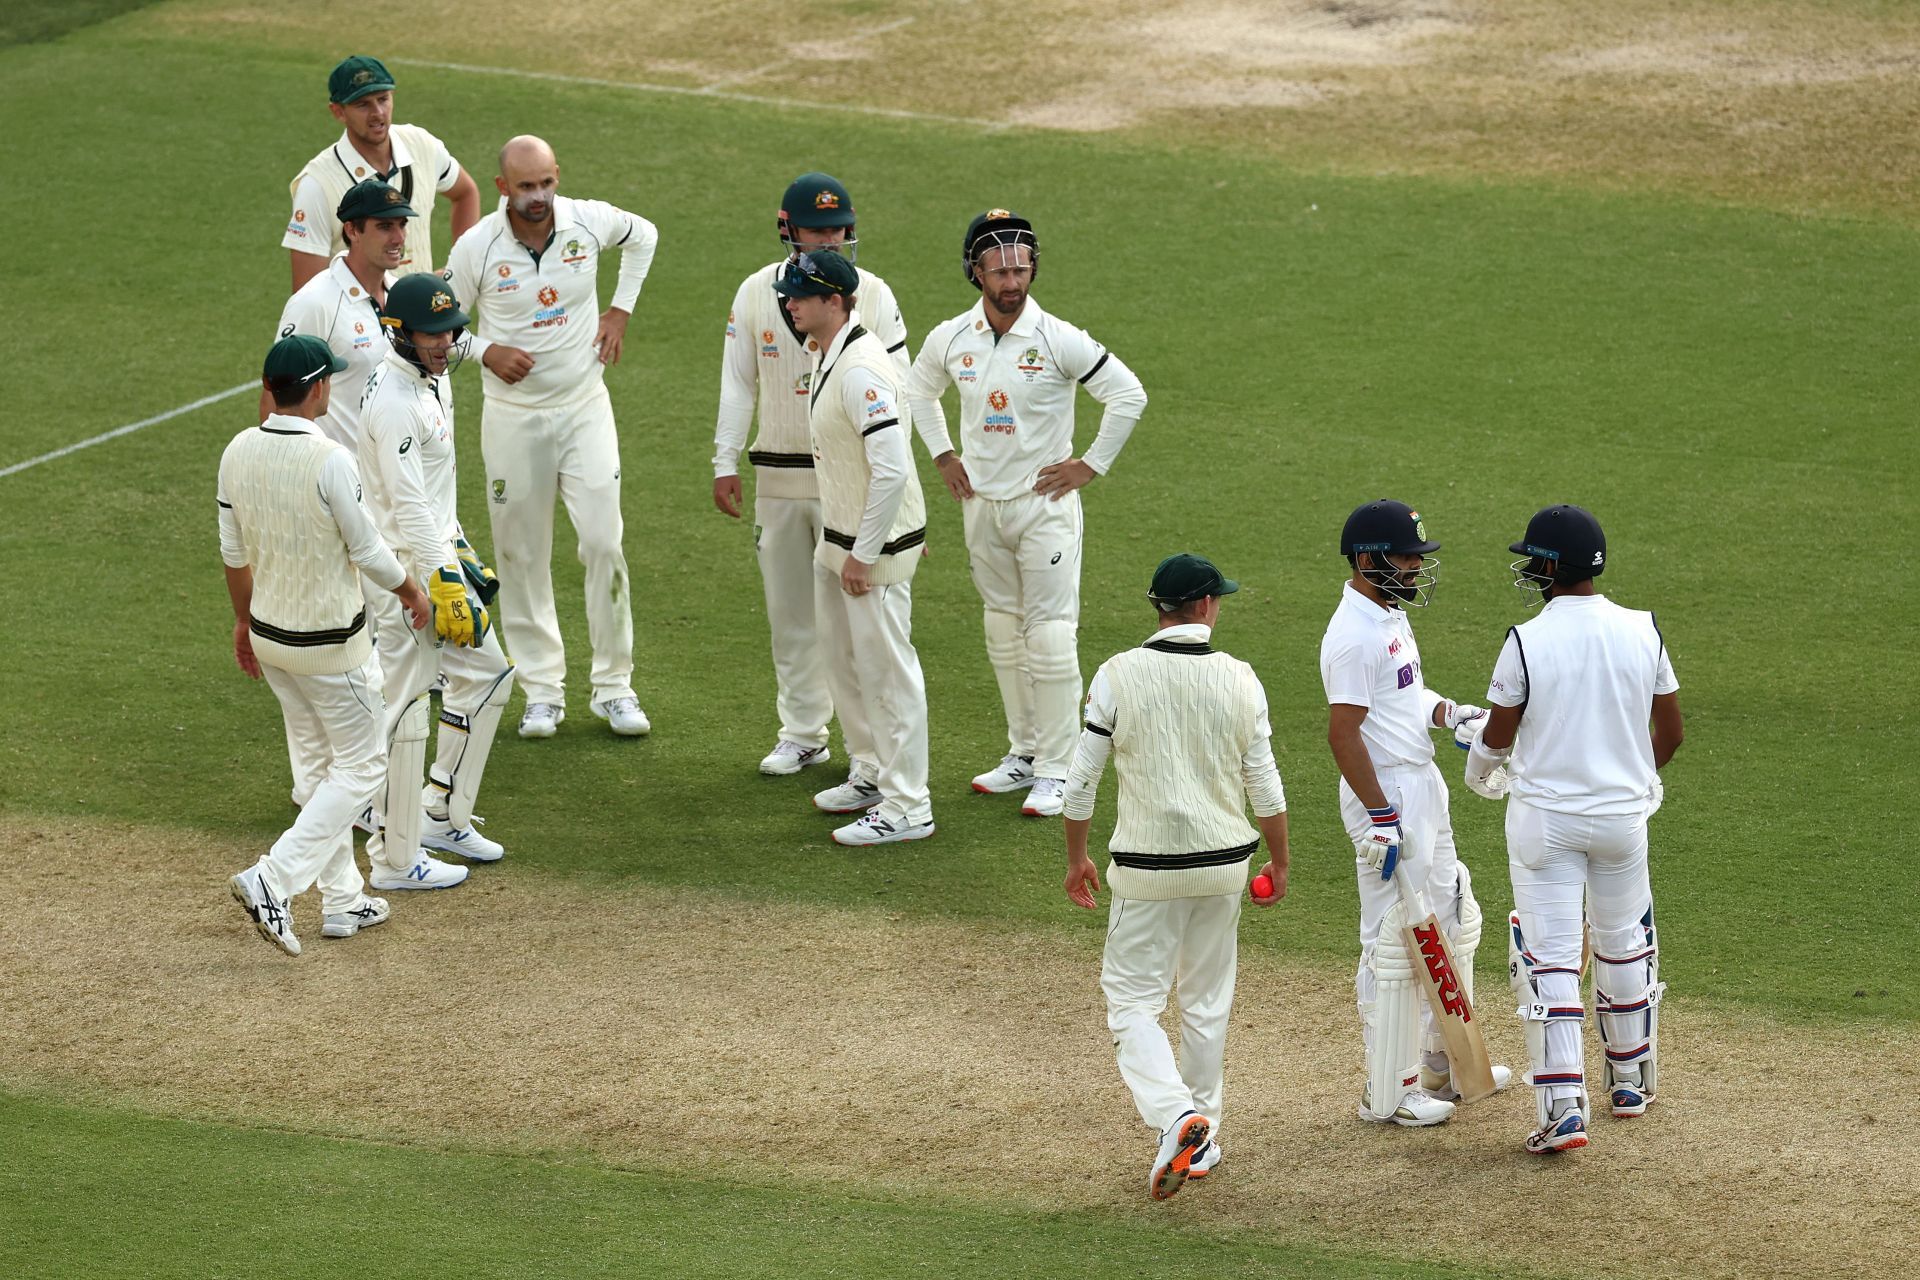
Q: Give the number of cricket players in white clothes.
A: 11